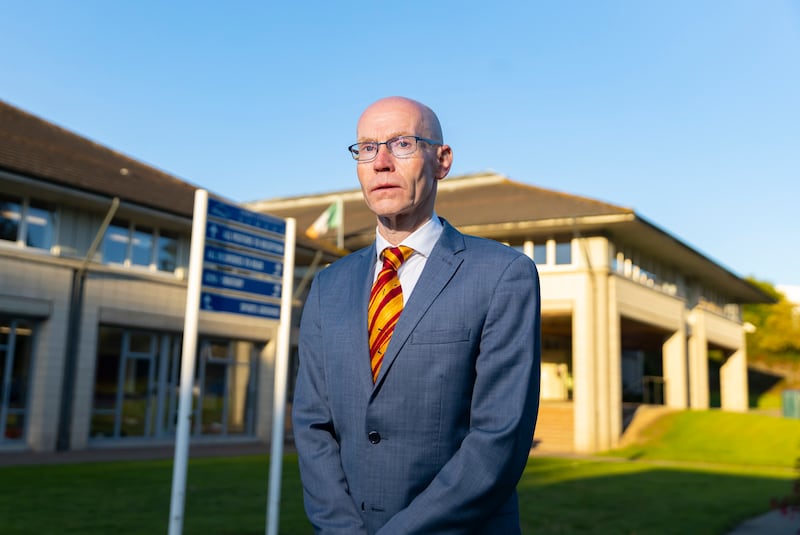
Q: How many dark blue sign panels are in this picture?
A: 5